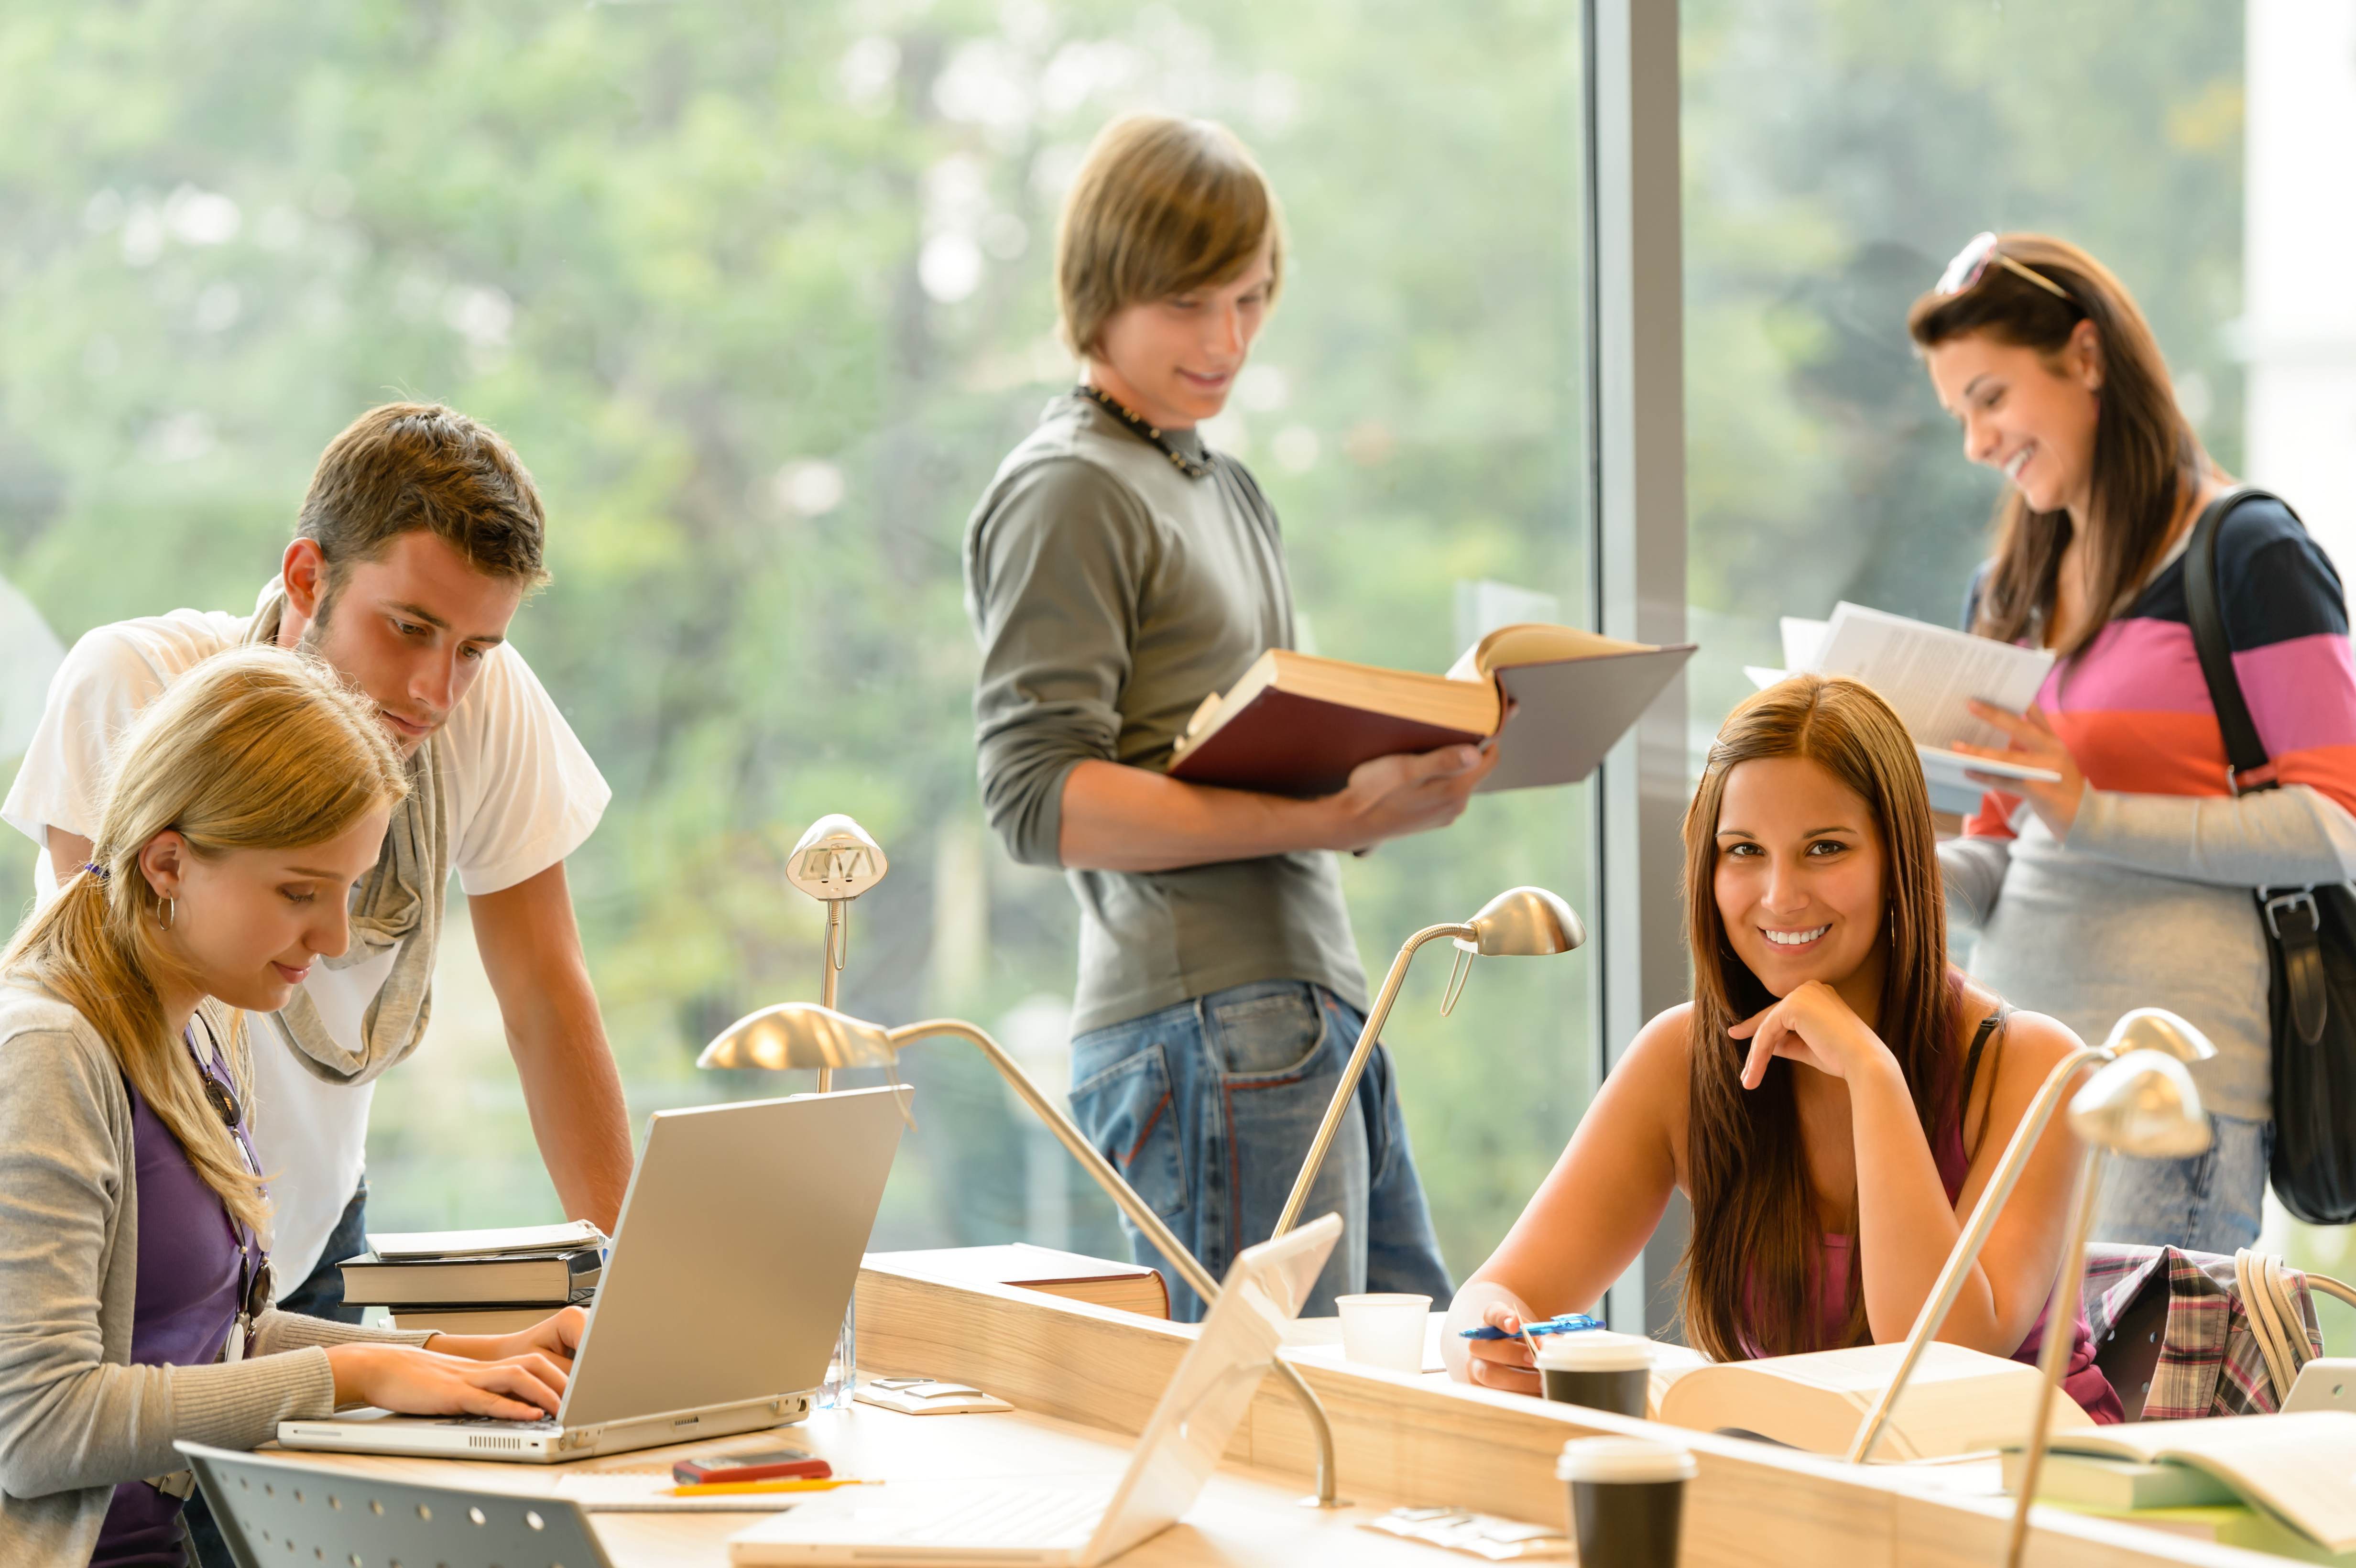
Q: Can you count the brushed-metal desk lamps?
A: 5